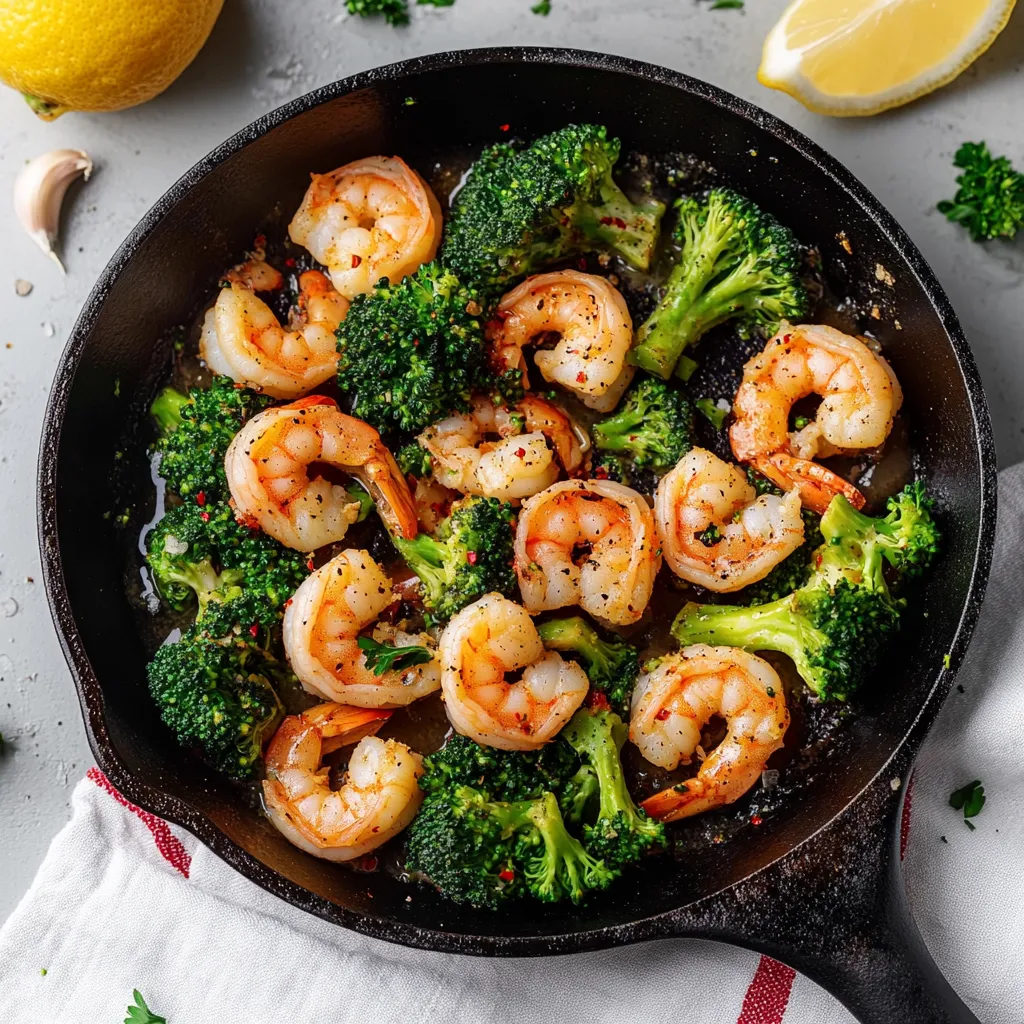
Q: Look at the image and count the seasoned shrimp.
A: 12